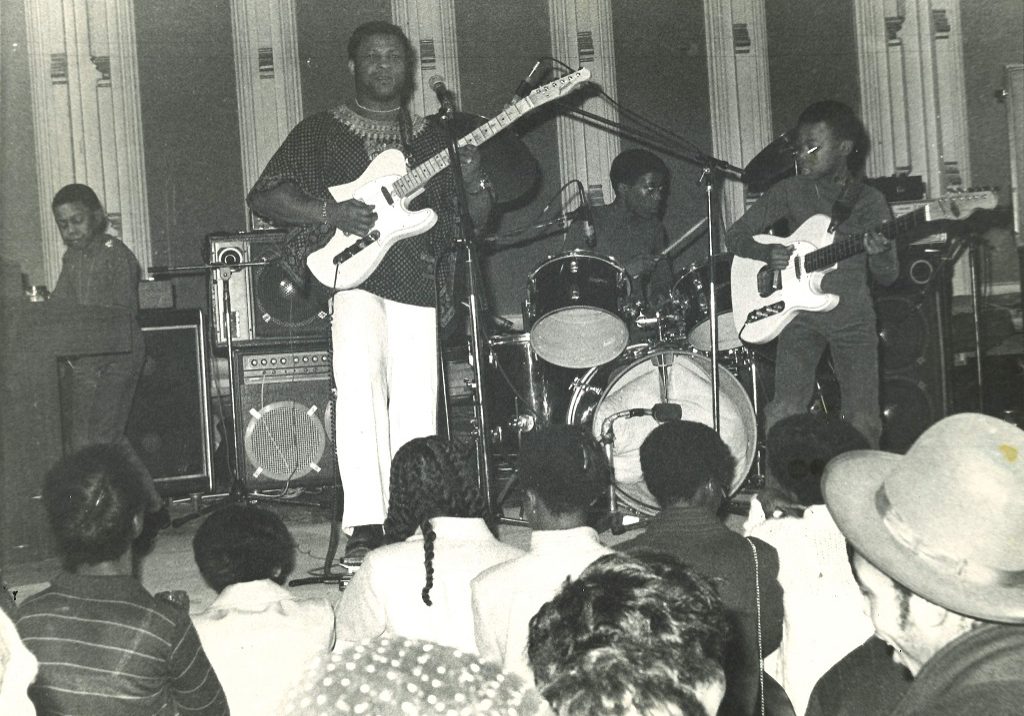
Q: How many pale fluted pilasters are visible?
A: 6